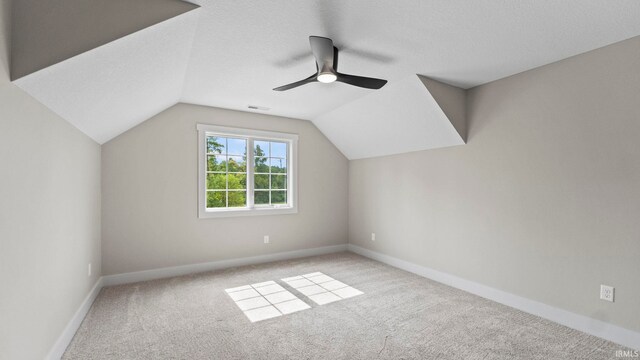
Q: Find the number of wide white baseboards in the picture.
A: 3